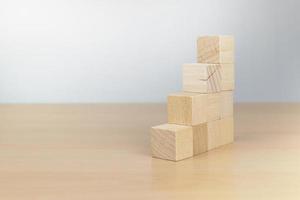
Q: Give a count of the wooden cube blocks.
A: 10